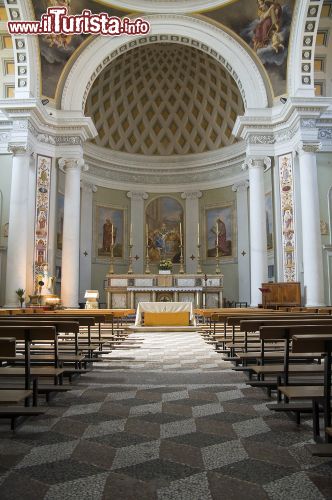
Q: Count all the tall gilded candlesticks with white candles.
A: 6